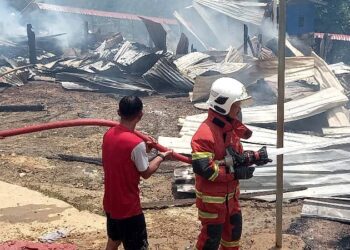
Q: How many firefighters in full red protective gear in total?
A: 1